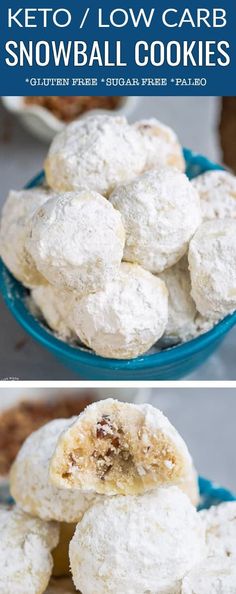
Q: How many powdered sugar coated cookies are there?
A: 15